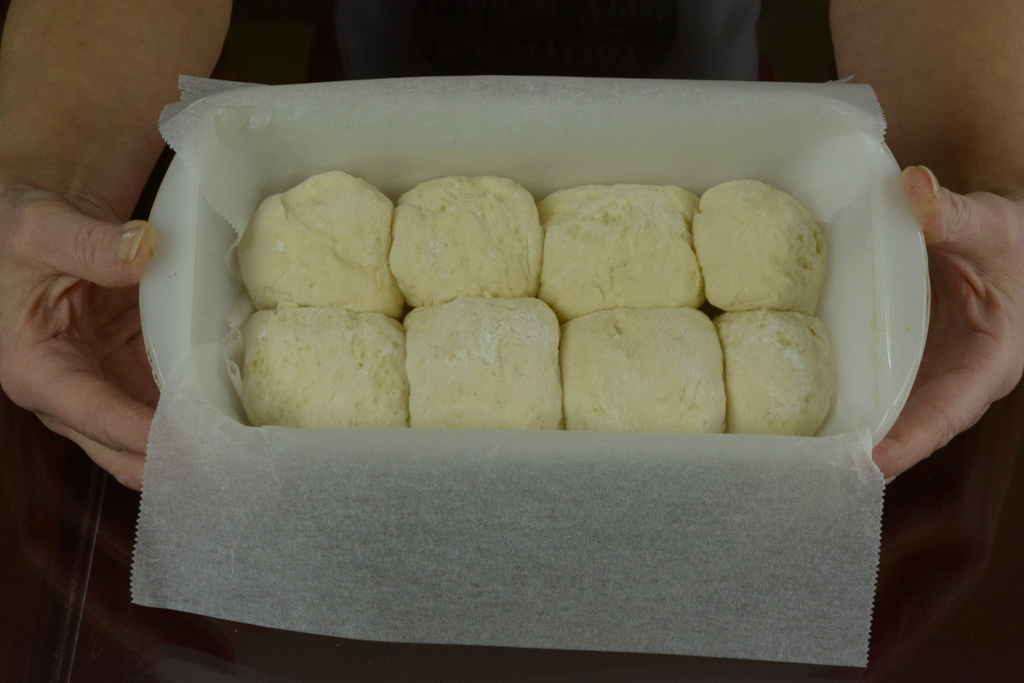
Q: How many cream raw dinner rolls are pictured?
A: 8